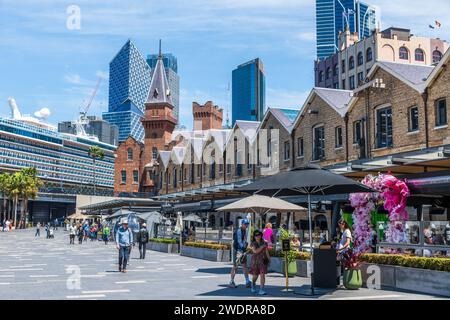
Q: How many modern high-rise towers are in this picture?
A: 4